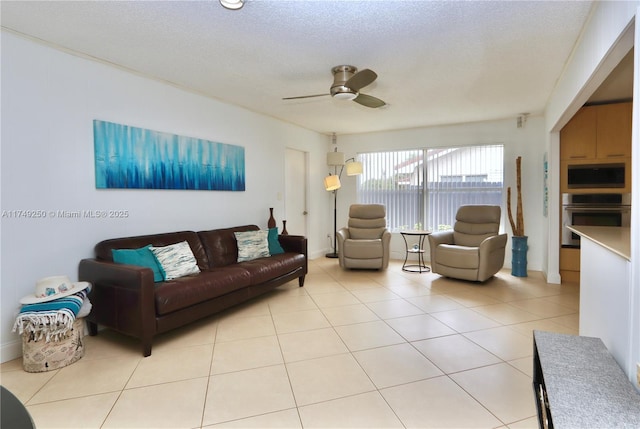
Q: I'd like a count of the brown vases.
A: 2